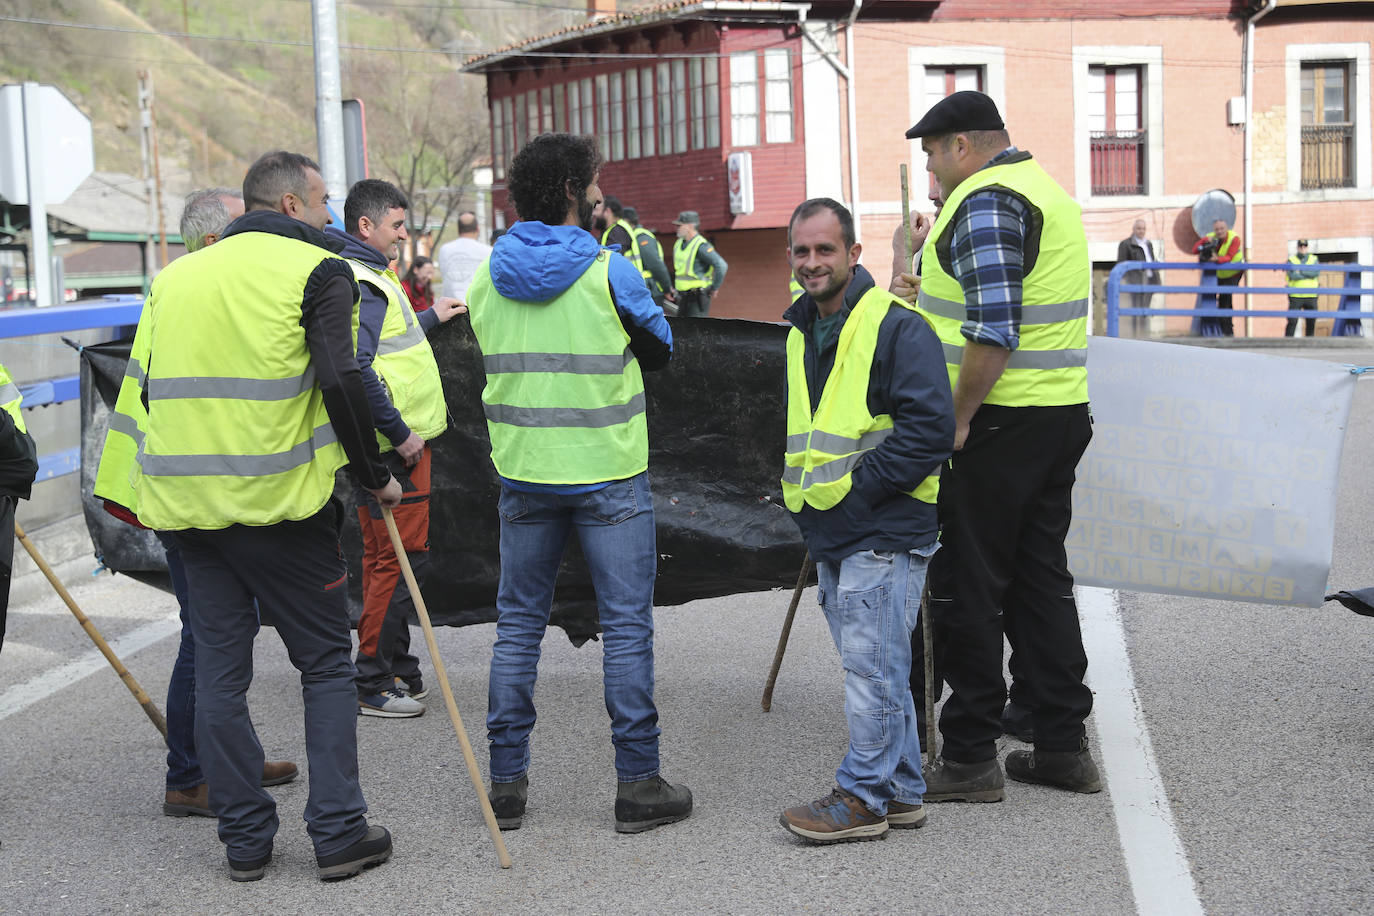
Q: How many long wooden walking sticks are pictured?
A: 4